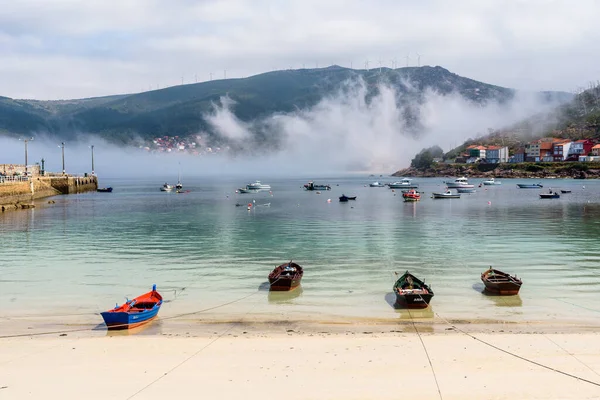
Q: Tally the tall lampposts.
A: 3